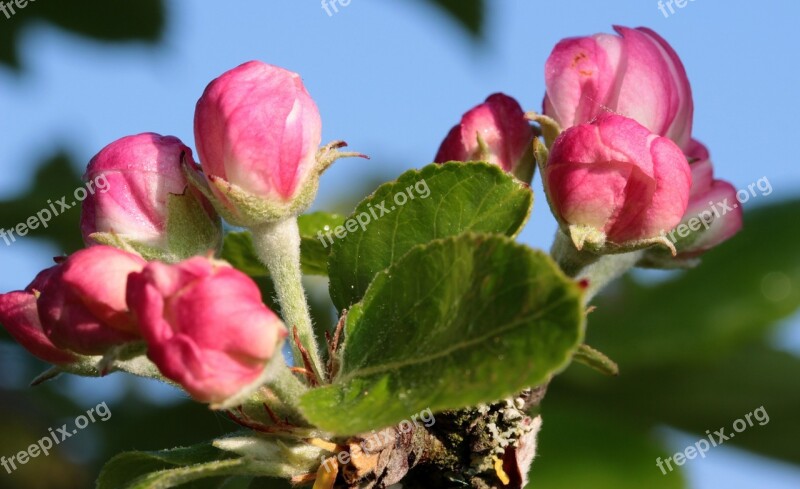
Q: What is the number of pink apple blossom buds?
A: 8